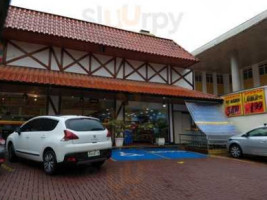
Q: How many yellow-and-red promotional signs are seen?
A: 2